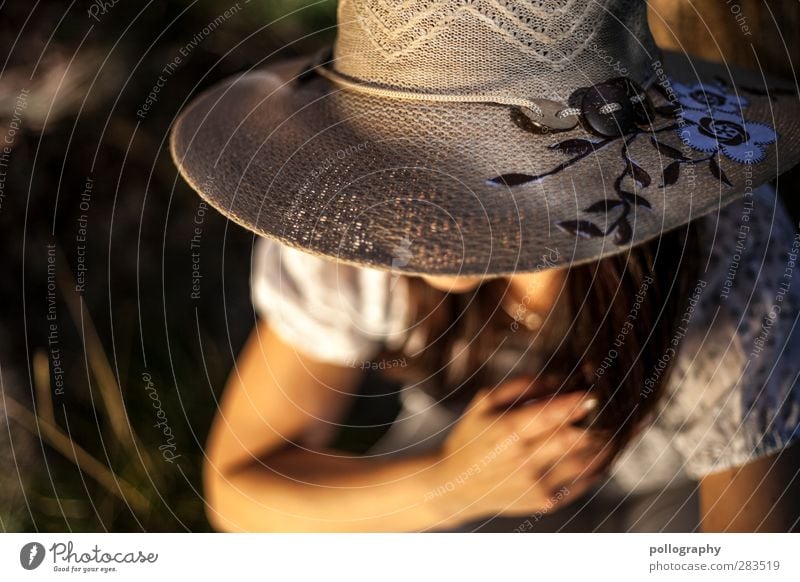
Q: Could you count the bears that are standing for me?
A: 0